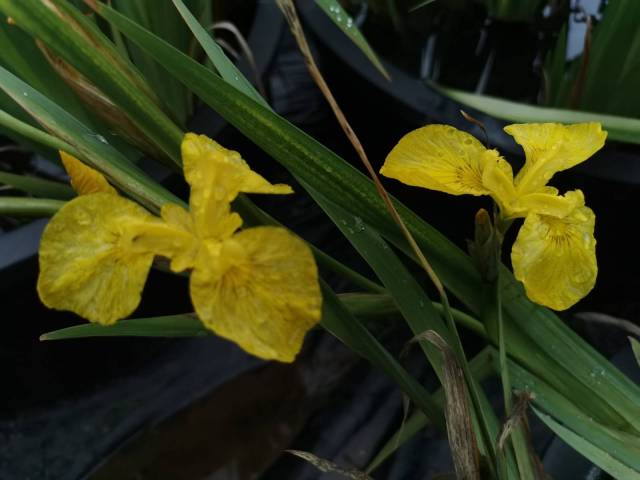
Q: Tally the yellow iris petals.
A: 6